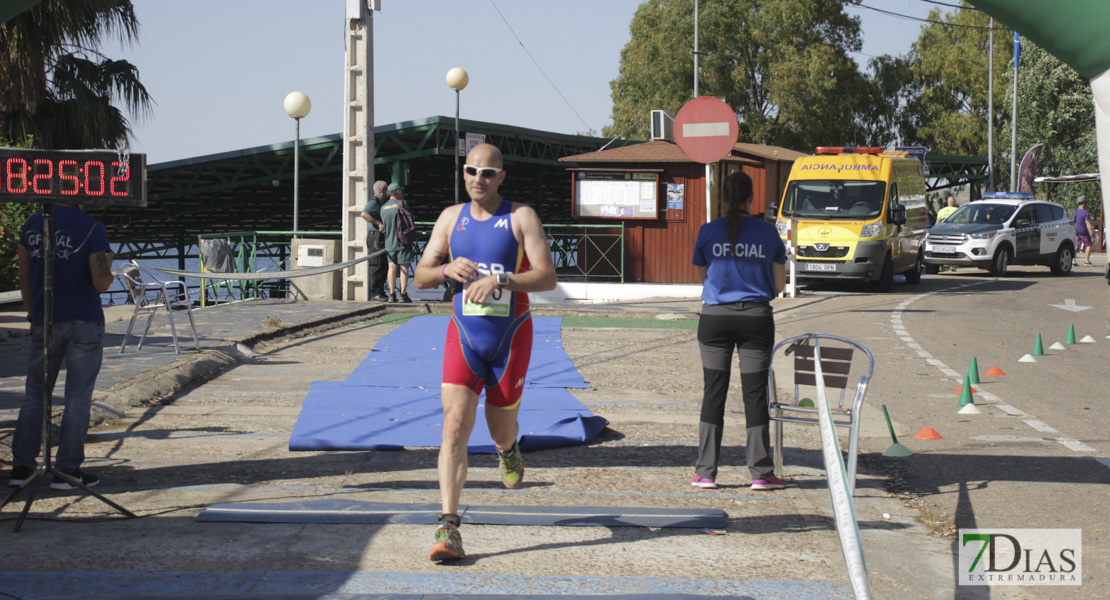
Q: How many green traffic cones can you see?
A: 4